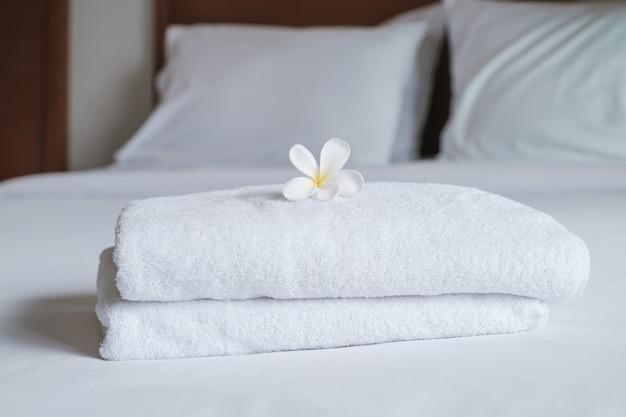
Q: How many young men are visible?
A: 0